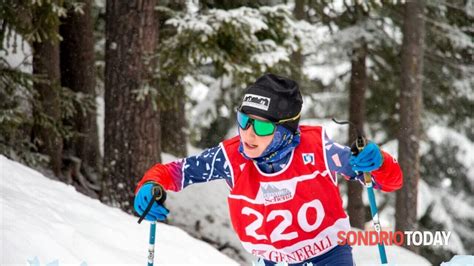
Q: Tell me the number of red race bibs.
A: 1